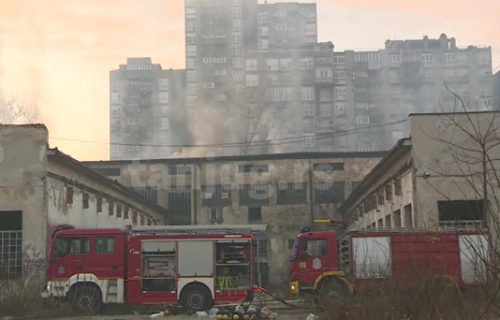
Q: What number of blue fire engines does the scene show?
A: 0